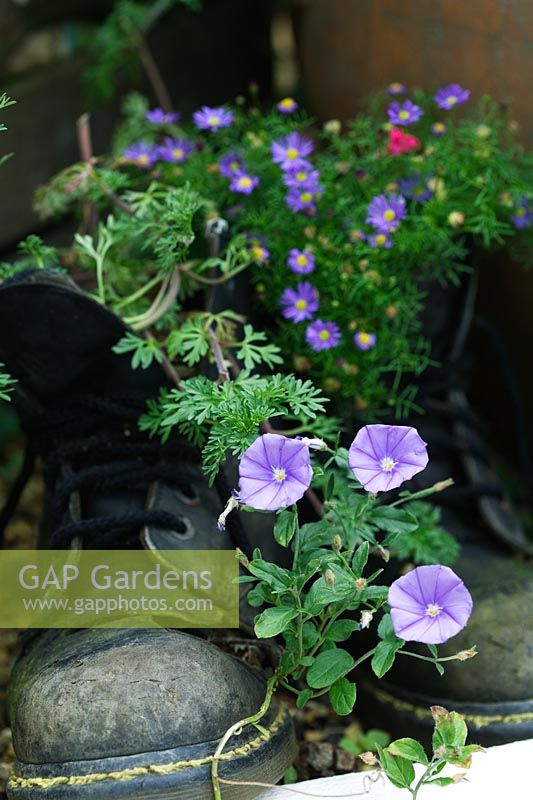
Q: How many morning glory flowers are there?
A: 3